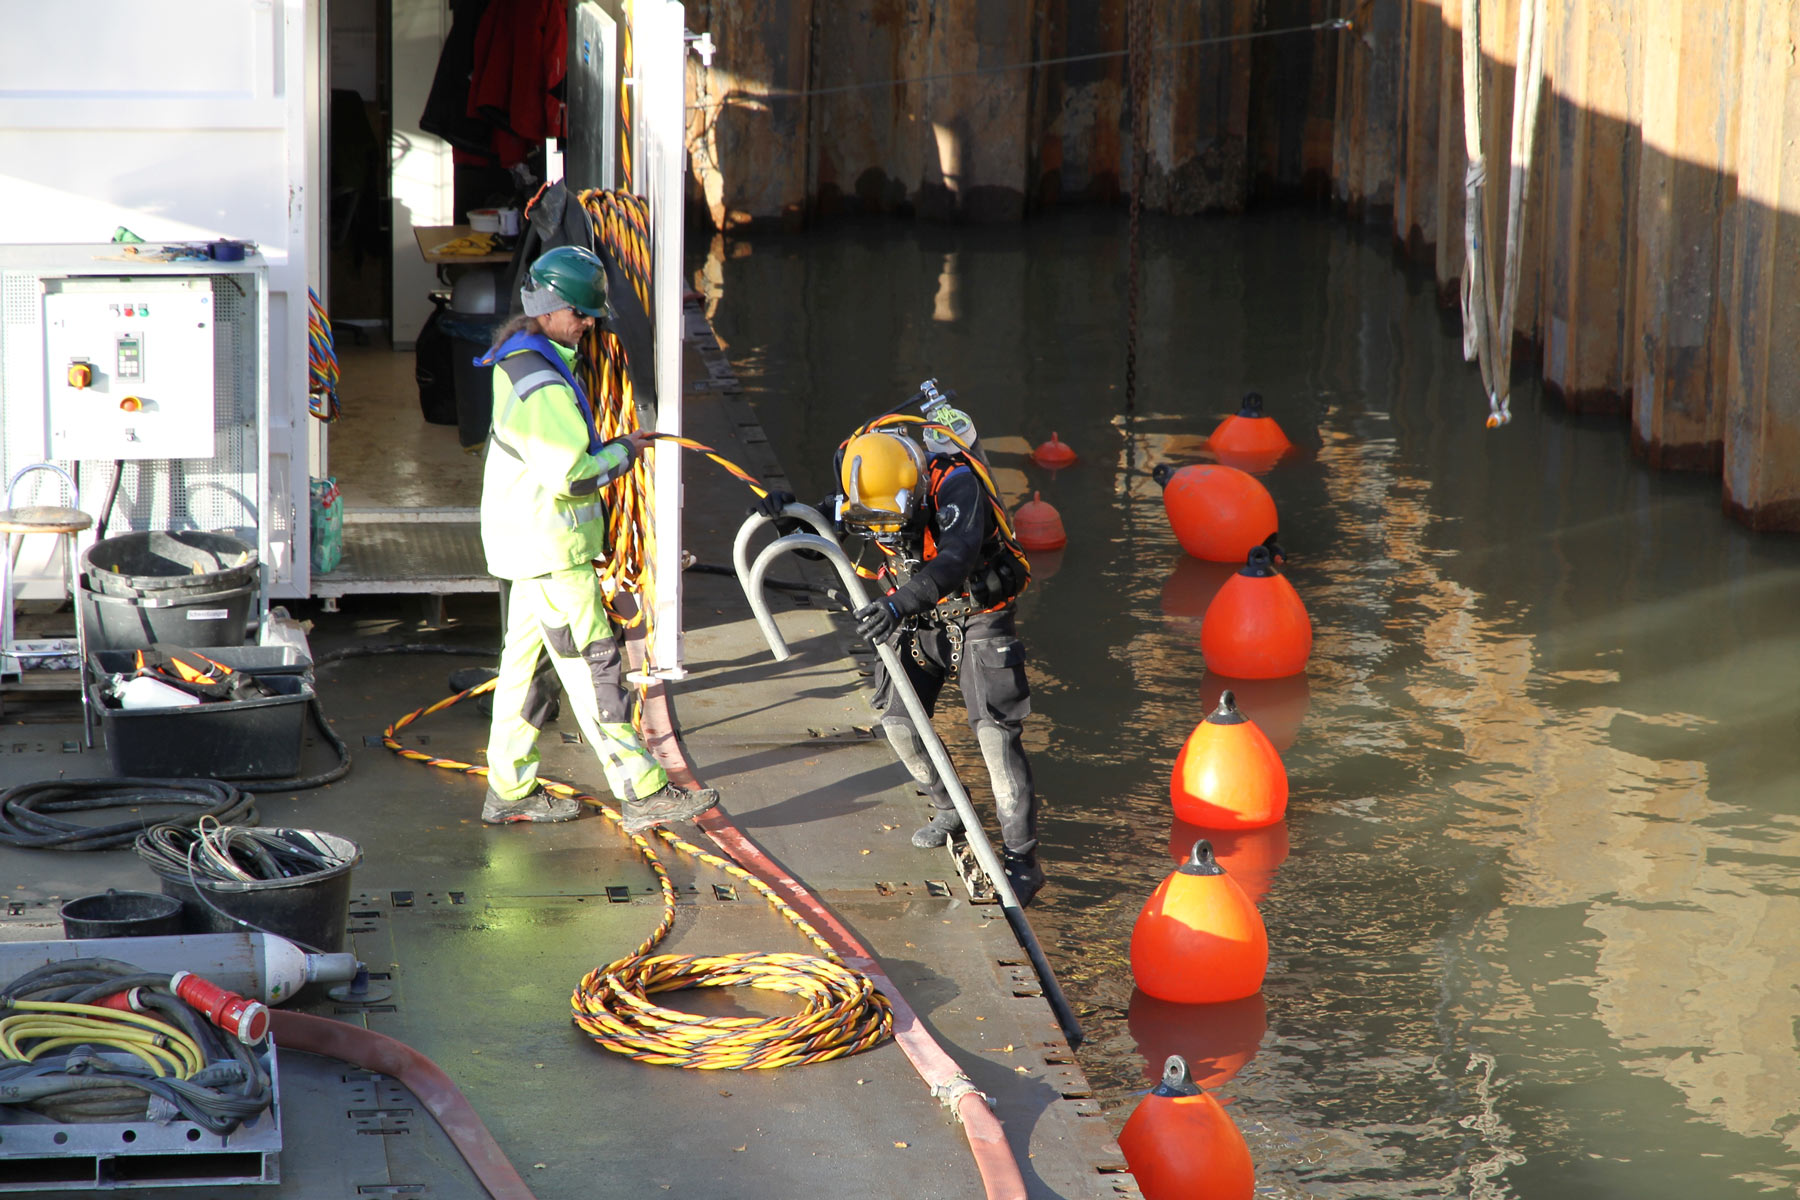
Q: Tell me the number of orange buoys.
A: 8